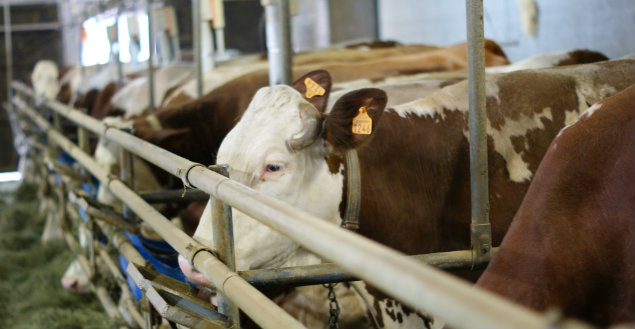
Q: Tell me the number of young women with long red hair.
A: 0